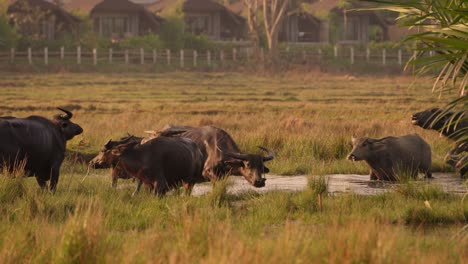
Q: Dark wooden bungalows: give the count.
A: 5